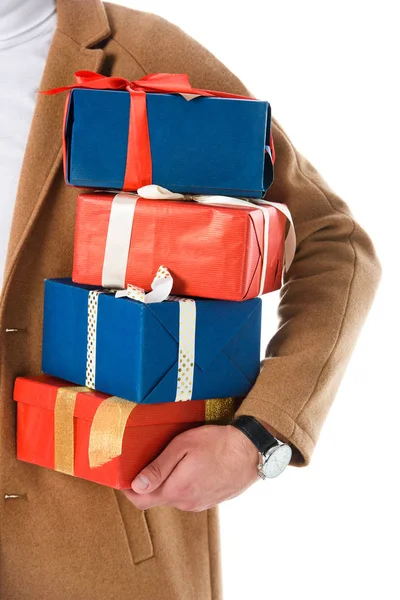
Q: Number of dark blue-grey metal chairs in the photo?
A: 0